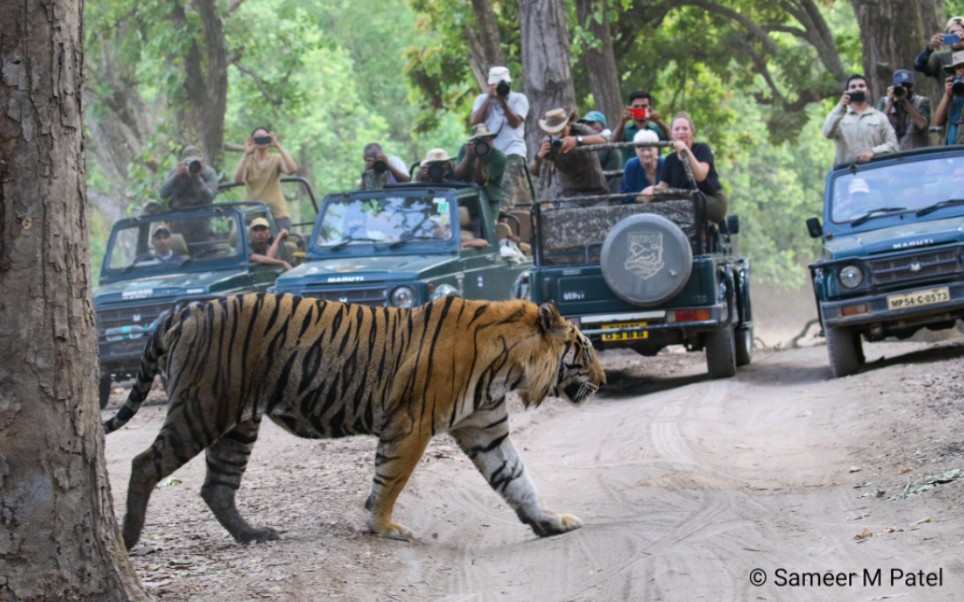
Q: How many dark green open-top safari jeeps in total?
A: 4